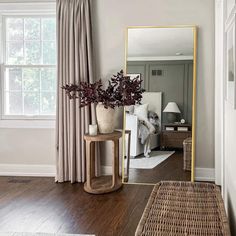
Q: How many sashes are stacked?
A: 2